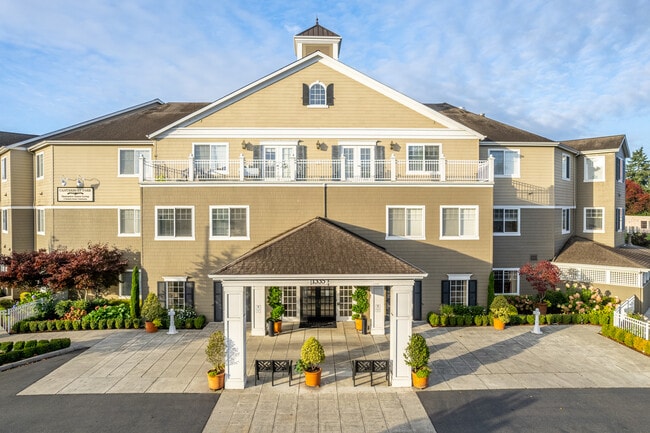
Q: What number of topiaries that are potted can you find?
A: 7